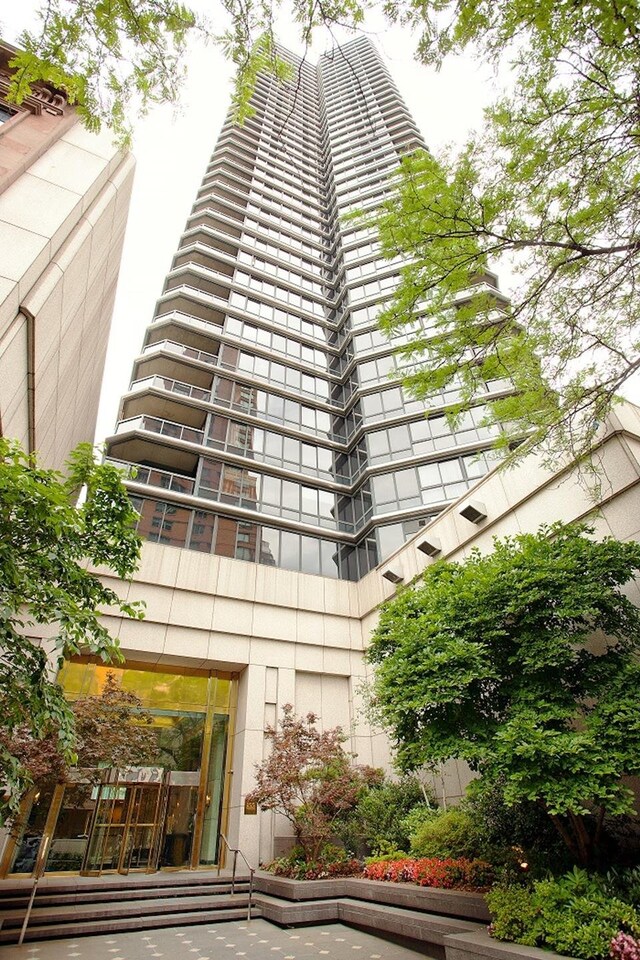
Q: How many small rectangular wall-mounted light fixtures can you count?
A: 3